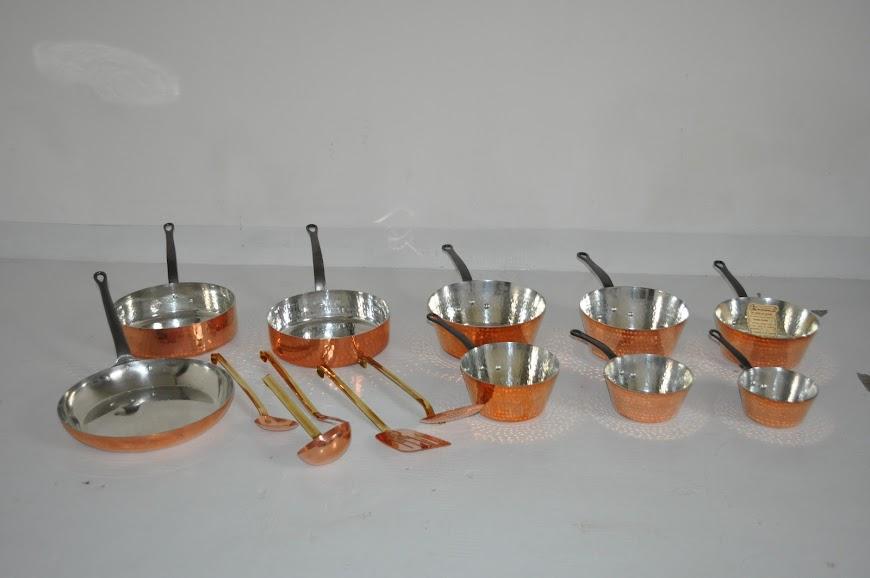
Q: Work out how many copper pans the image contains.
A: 9